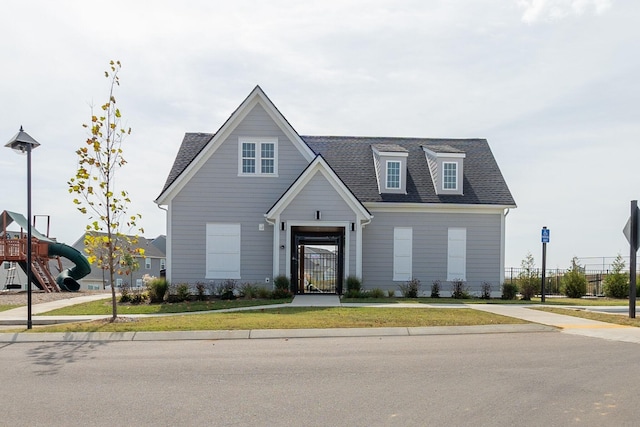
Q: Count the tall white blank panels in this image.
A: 3